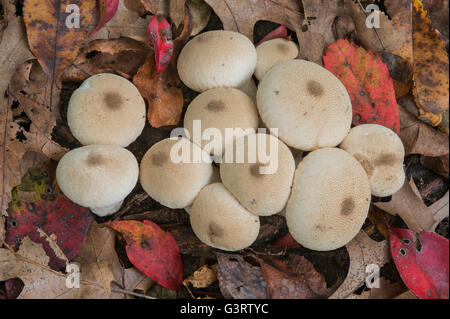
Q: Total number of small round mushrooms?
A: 11